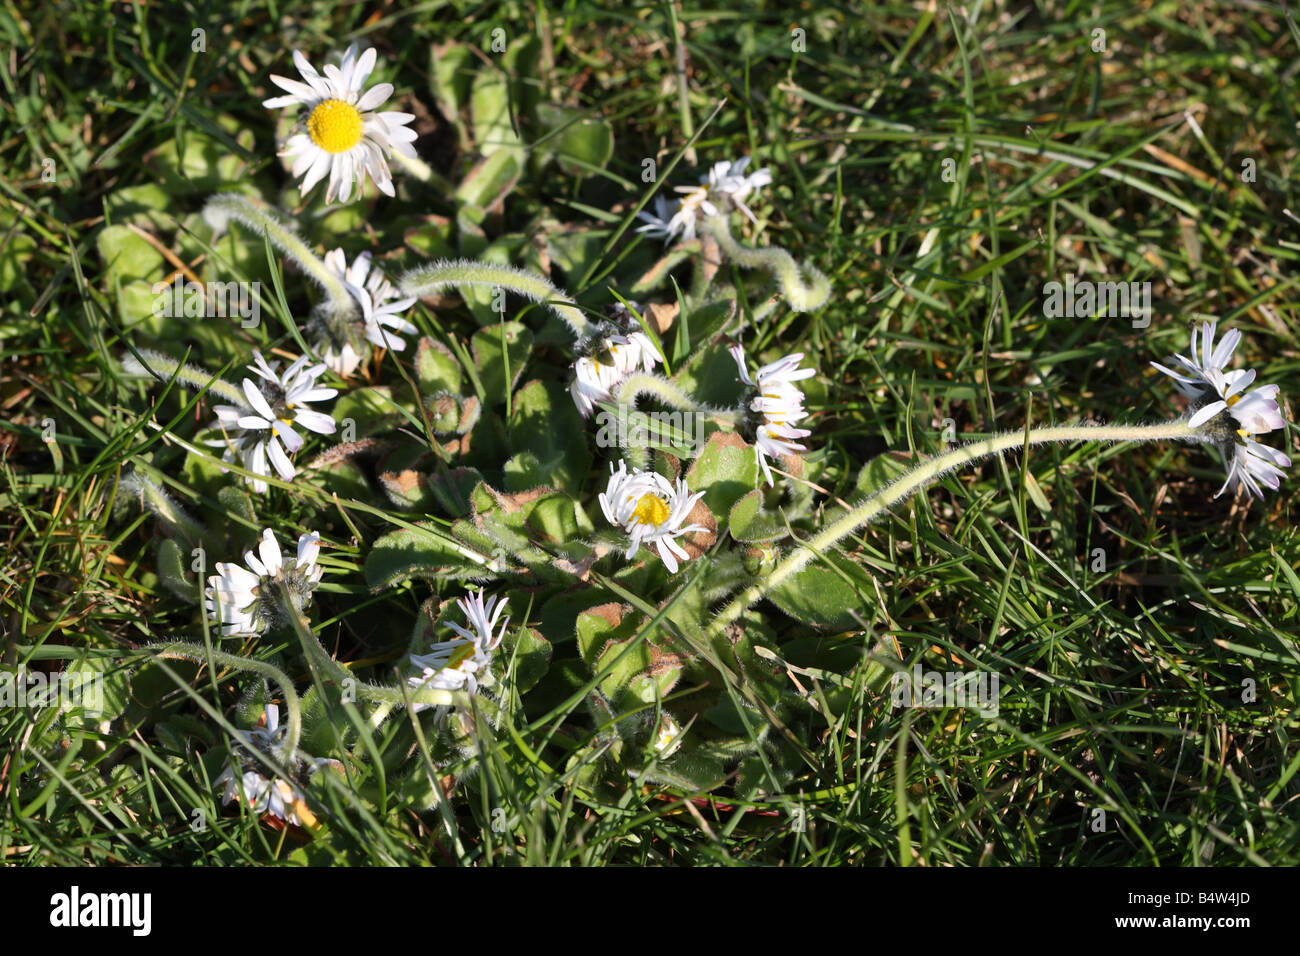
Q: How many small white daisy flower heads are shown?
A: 11